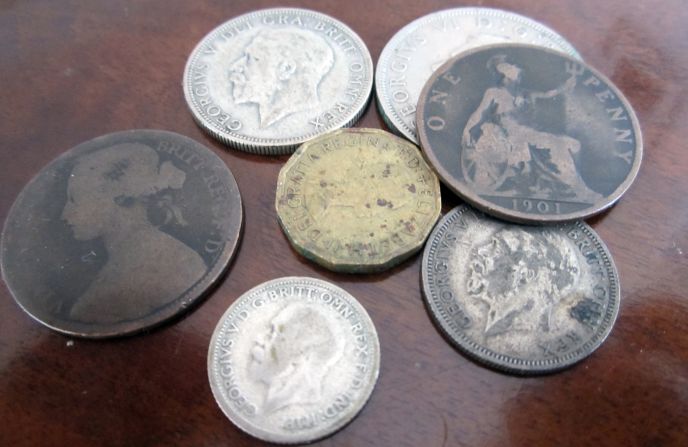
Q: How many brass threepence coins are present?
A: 1